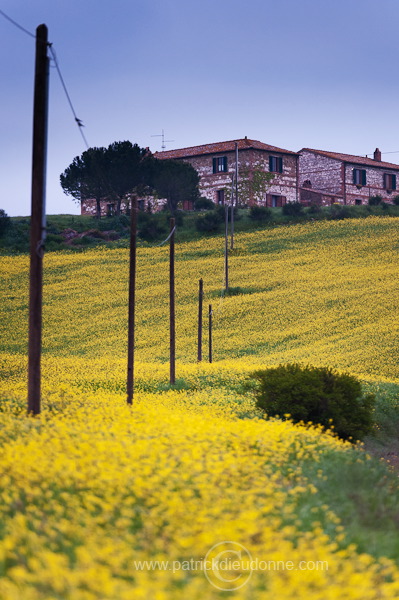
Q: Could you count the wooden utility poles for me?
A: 8